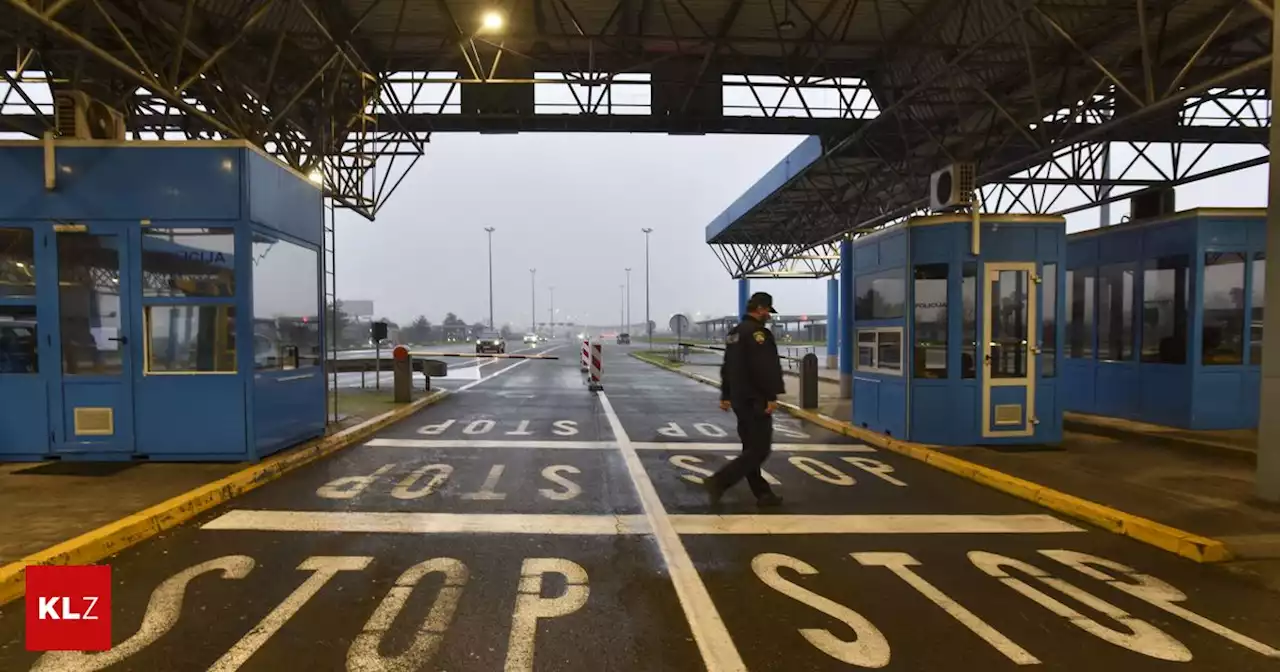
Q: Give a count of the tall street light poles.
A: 6